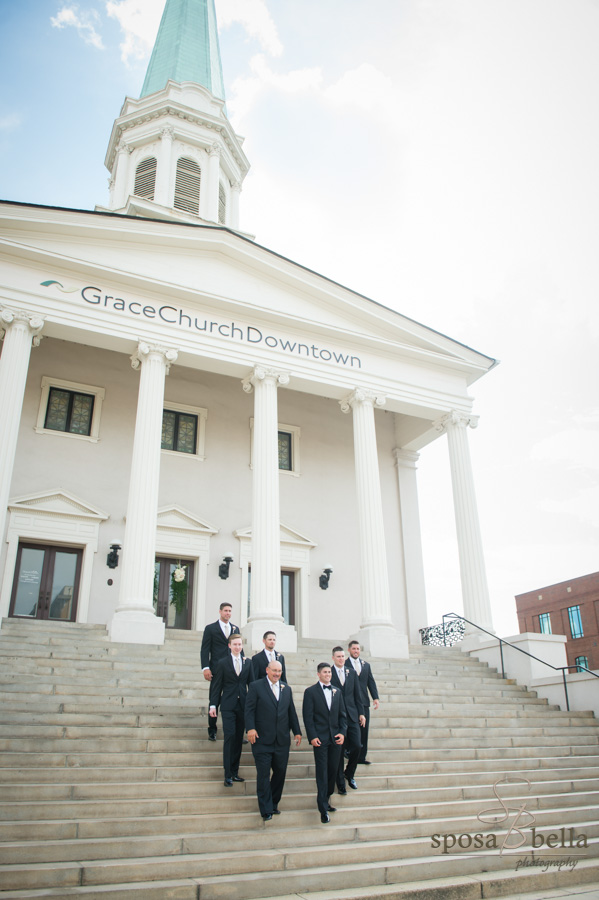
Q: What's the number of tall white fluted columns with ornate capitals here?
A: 5